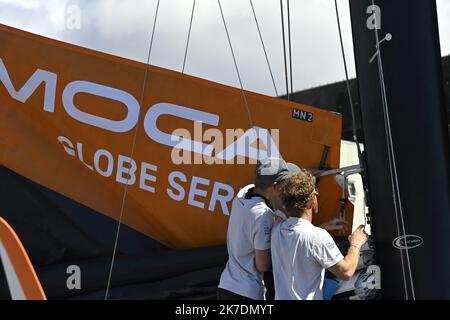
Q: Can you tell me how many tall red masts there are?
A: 0